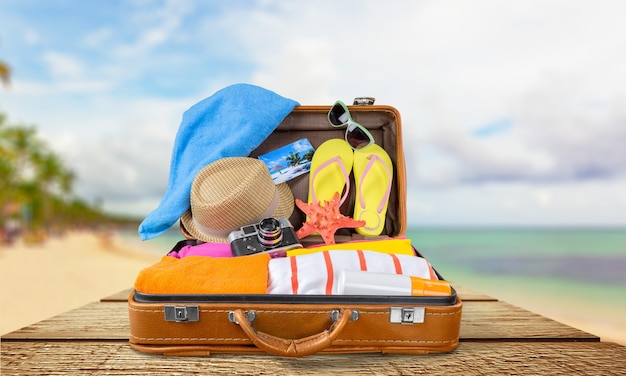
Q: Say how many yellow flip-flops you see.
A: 2